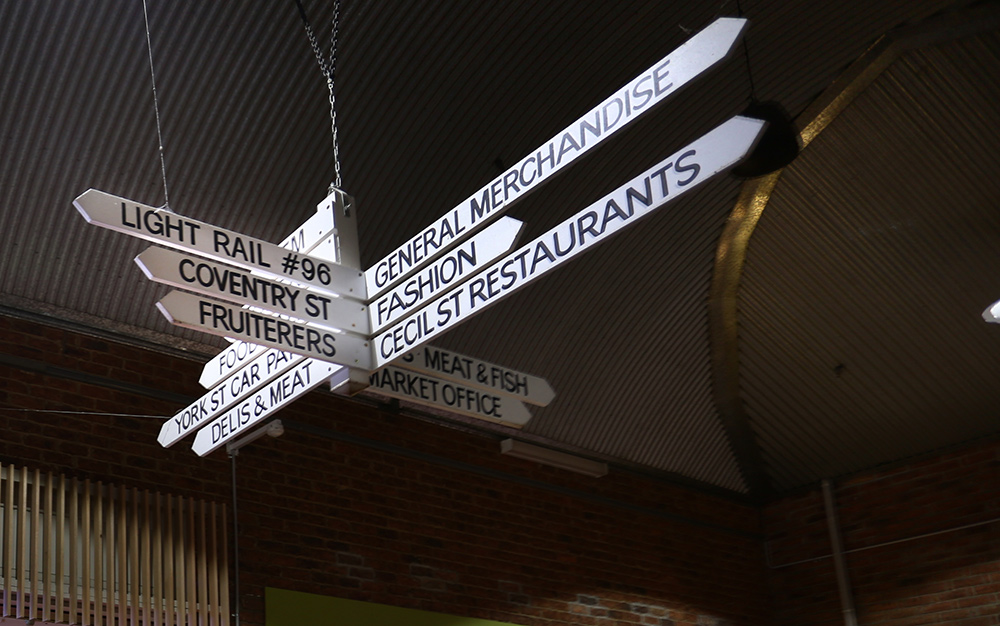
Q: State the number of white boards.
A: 13